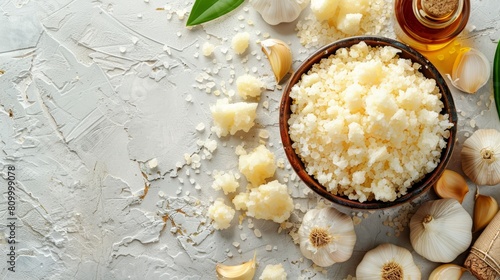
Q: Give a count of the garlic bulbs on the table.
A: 5